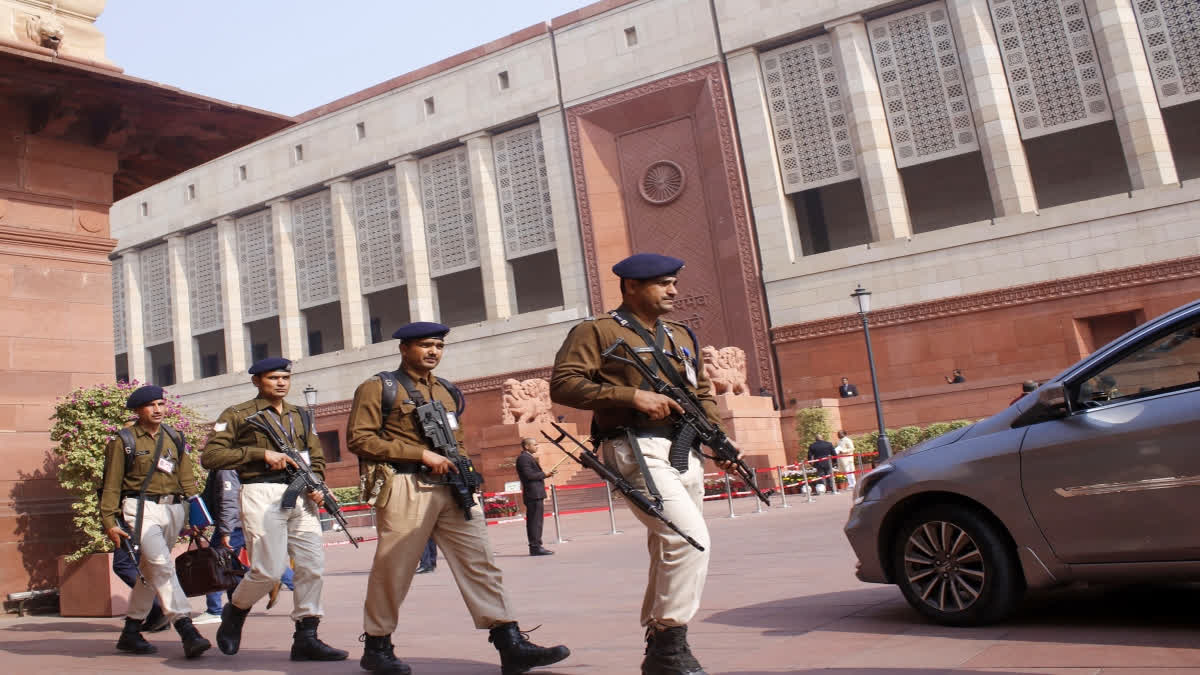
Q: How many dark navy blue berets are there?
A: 4